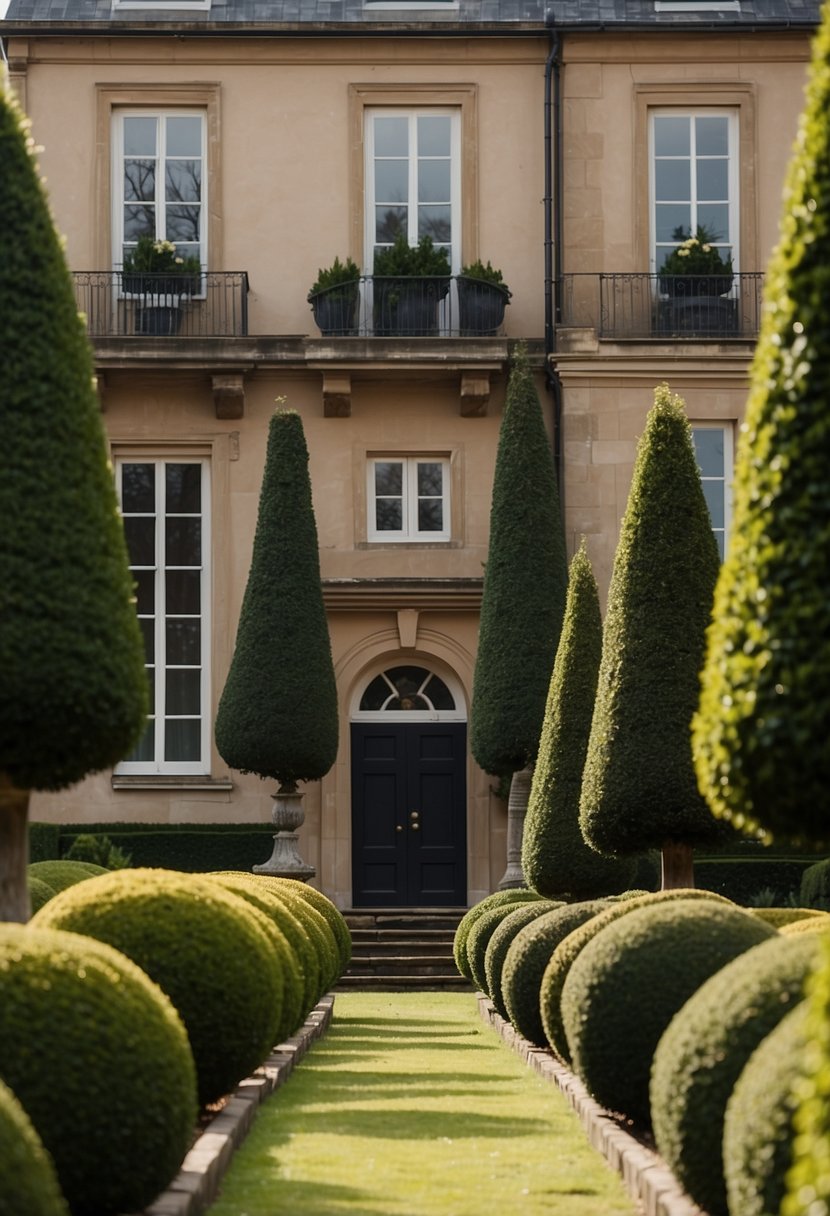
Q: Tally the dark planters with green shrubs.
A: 5